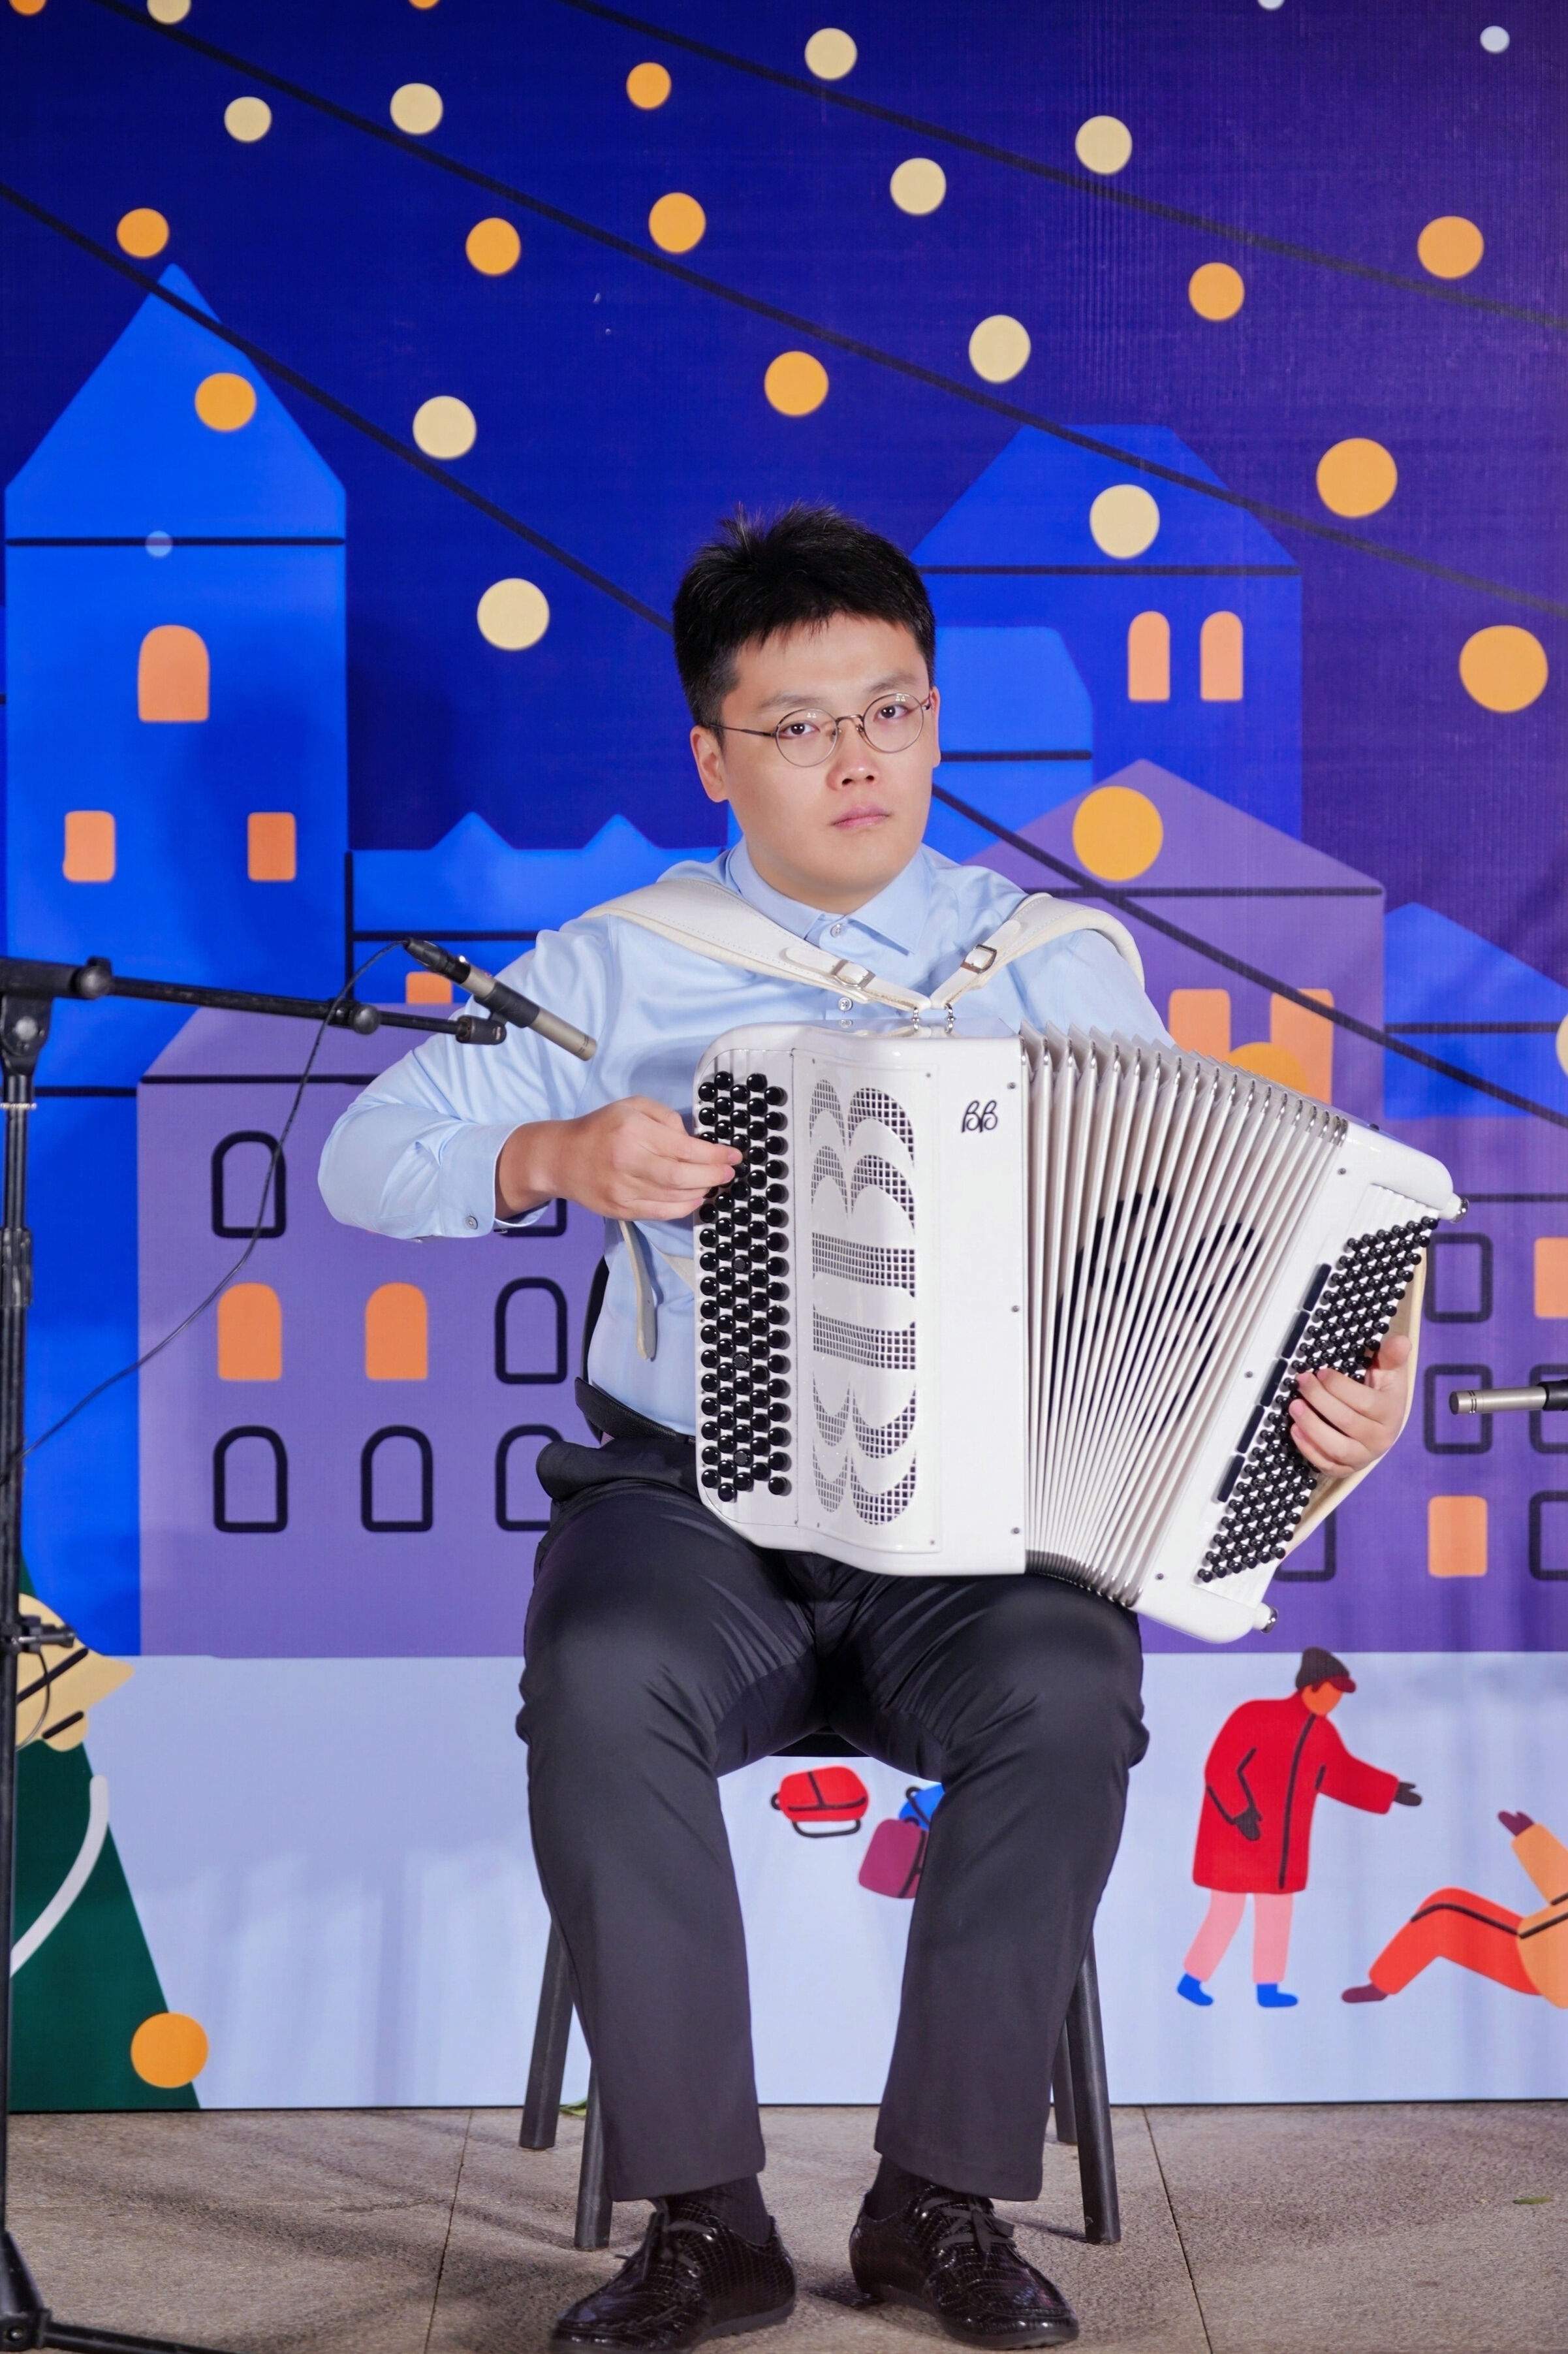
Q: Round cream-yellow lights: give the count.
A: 11